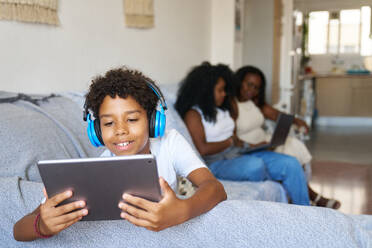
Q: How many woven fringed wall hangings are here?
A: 2